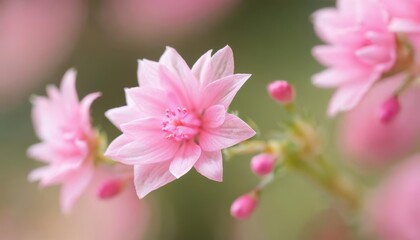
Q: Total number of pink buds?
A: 5